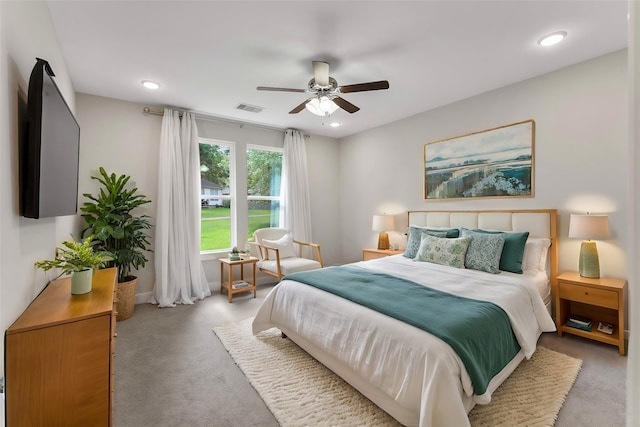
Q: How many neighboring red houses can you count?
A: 0